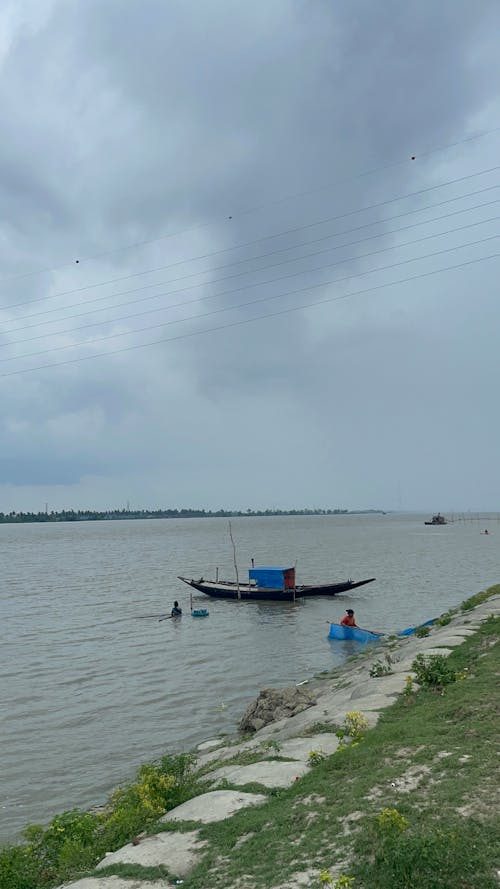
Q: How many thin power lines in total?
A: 7